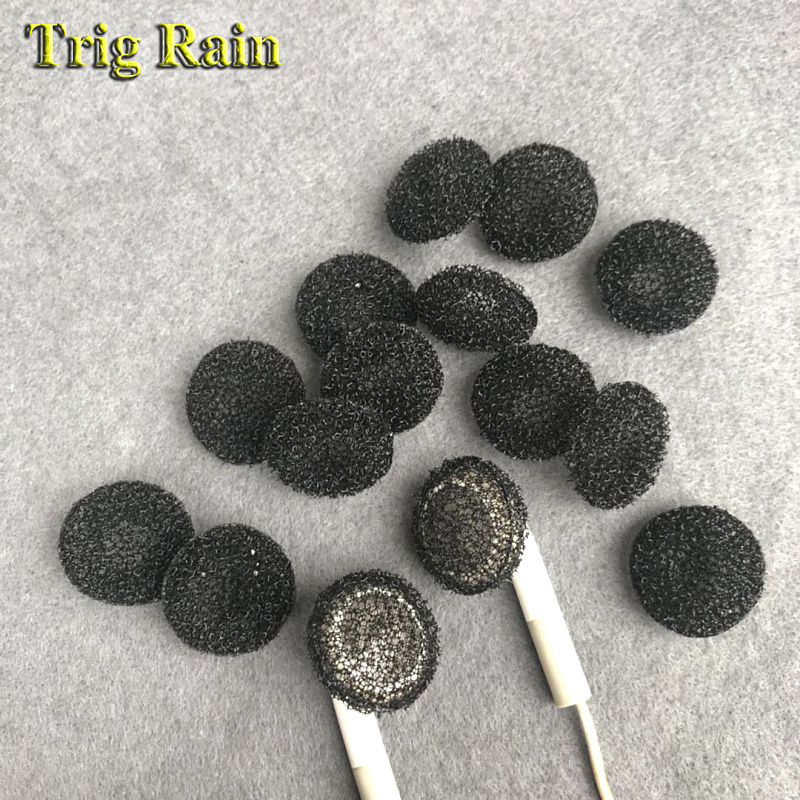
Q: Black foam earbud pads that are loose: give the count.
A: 13